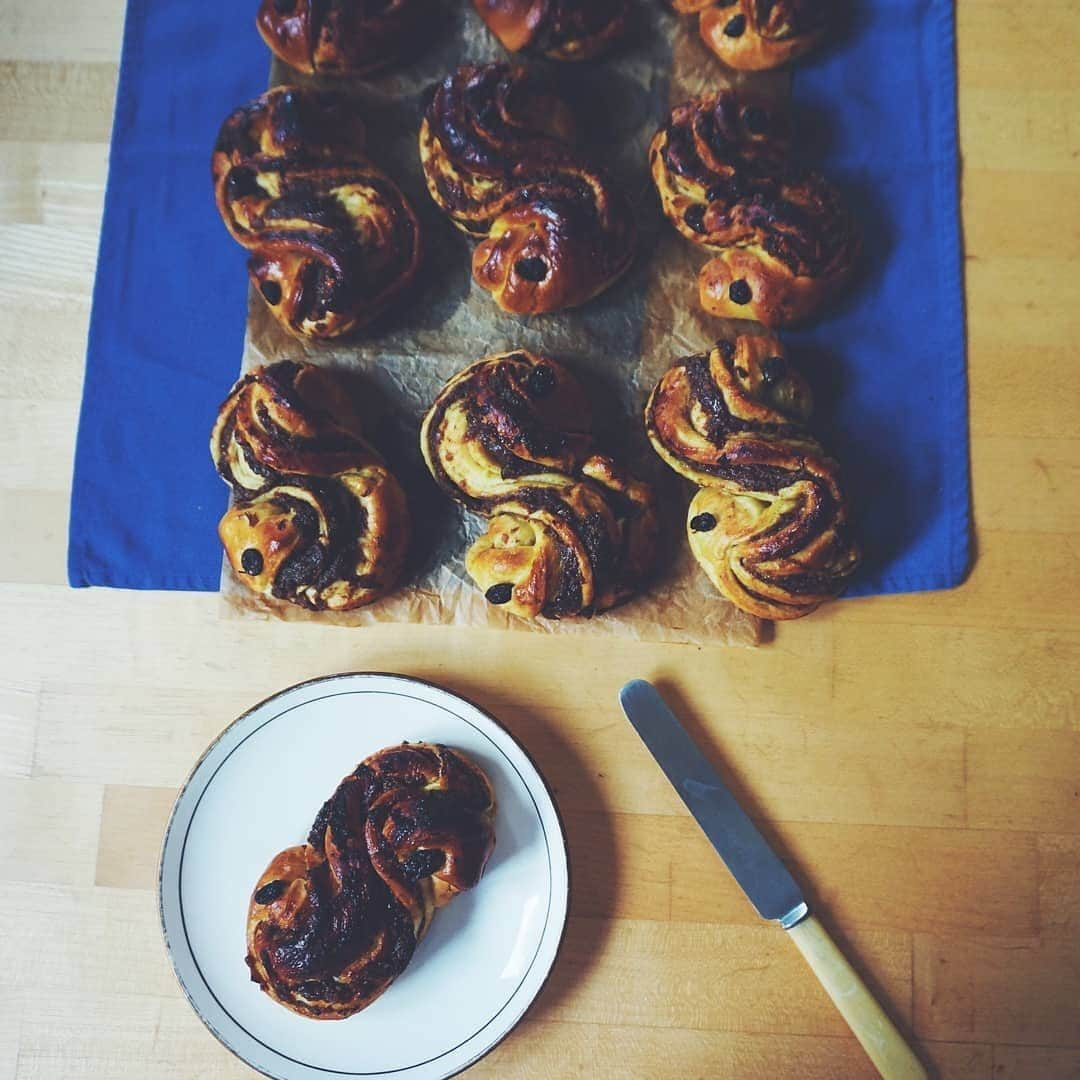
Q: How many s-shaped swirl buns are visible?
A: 10